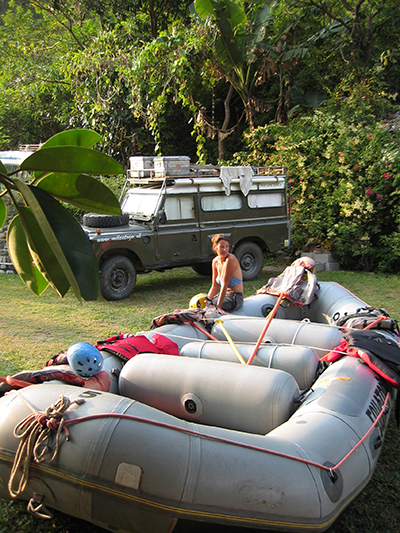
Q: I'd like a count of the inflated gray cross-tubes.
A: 3